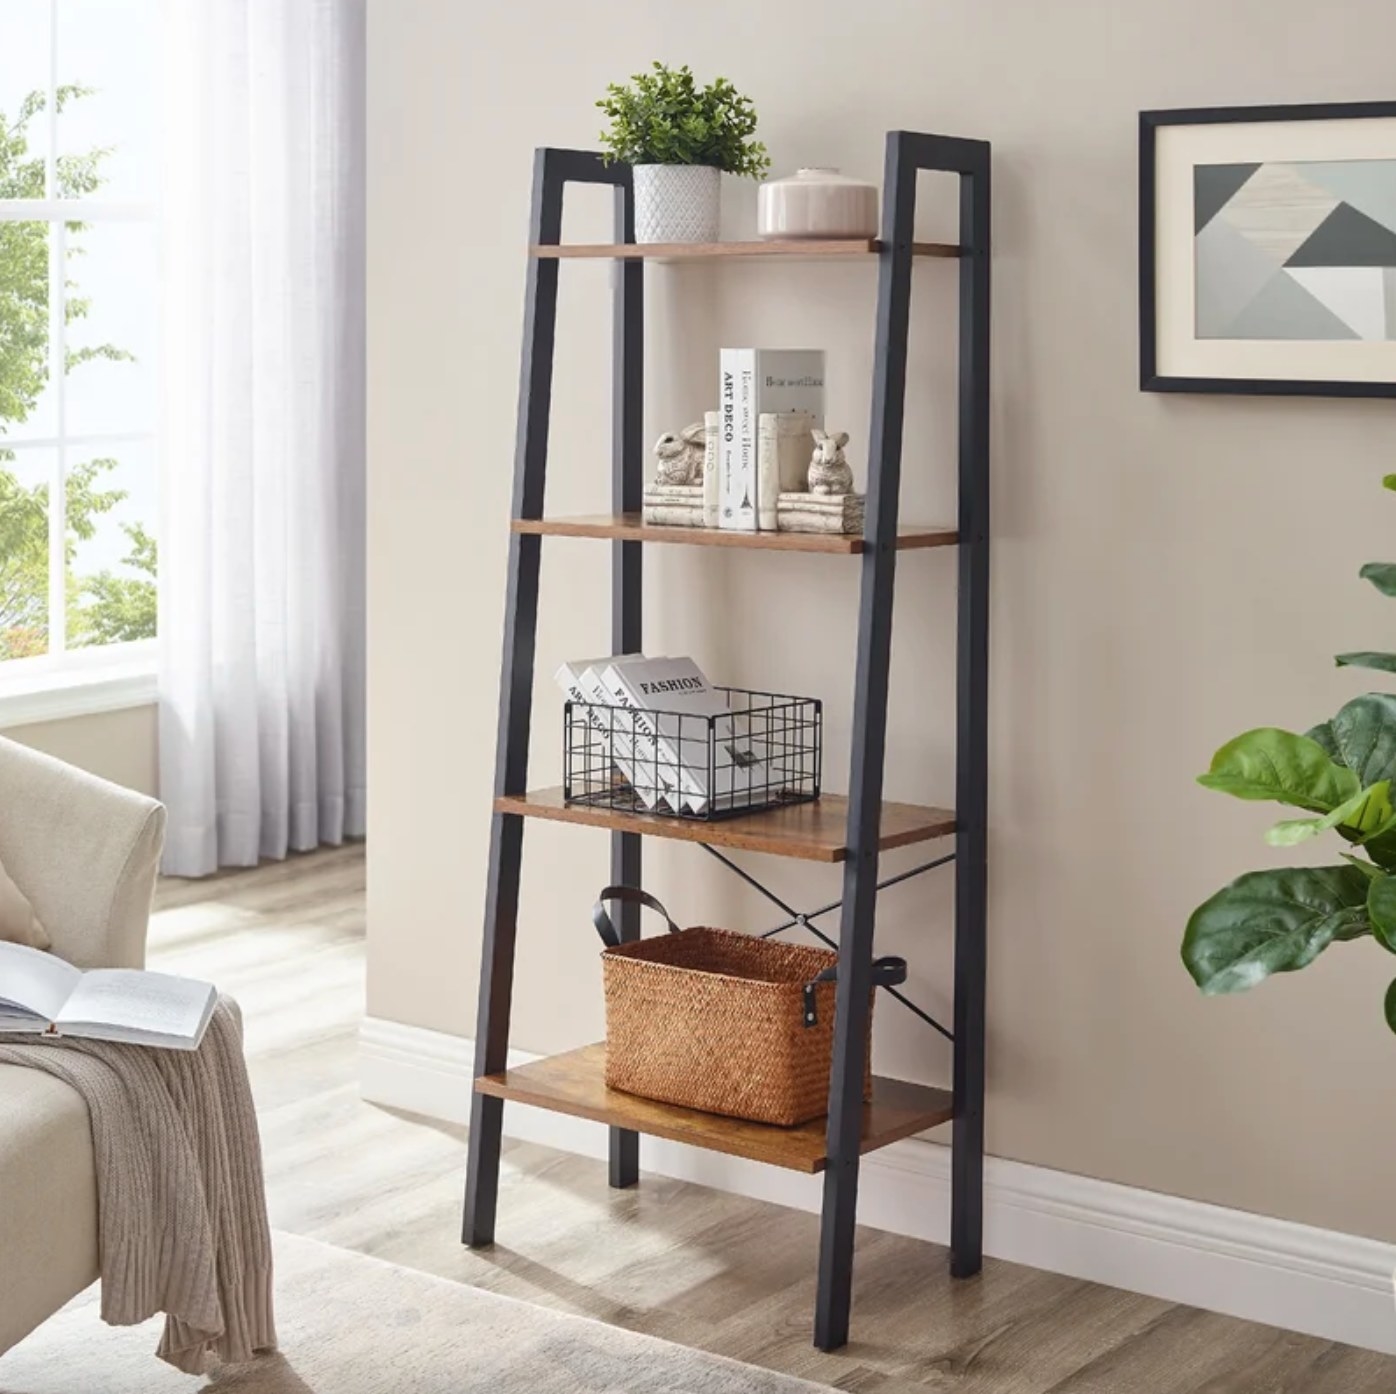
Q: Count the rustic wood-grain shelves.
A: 4